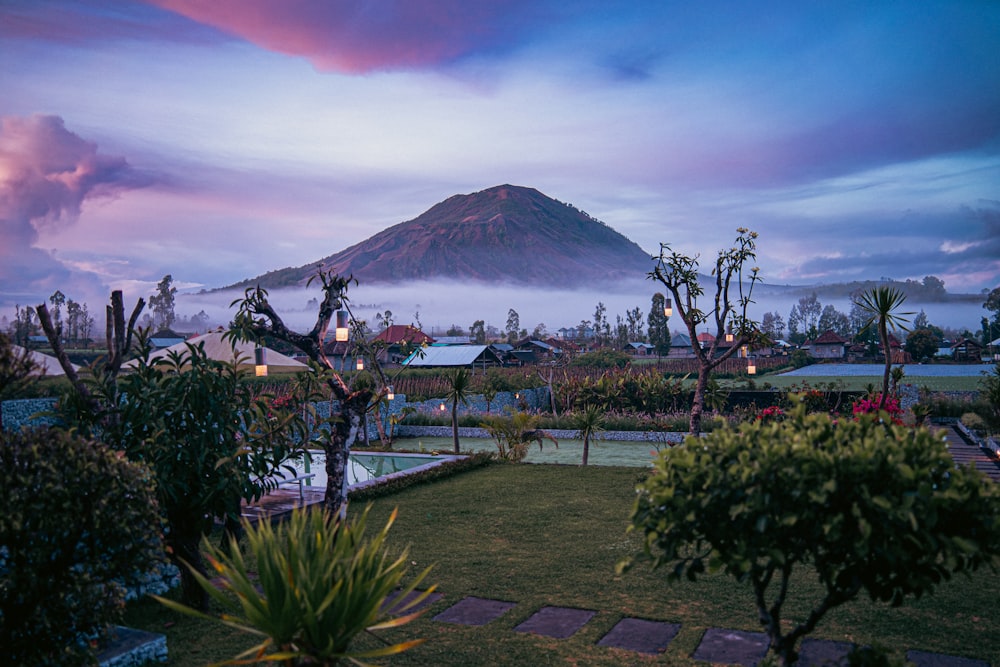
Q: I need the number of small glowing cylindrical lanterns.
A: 7